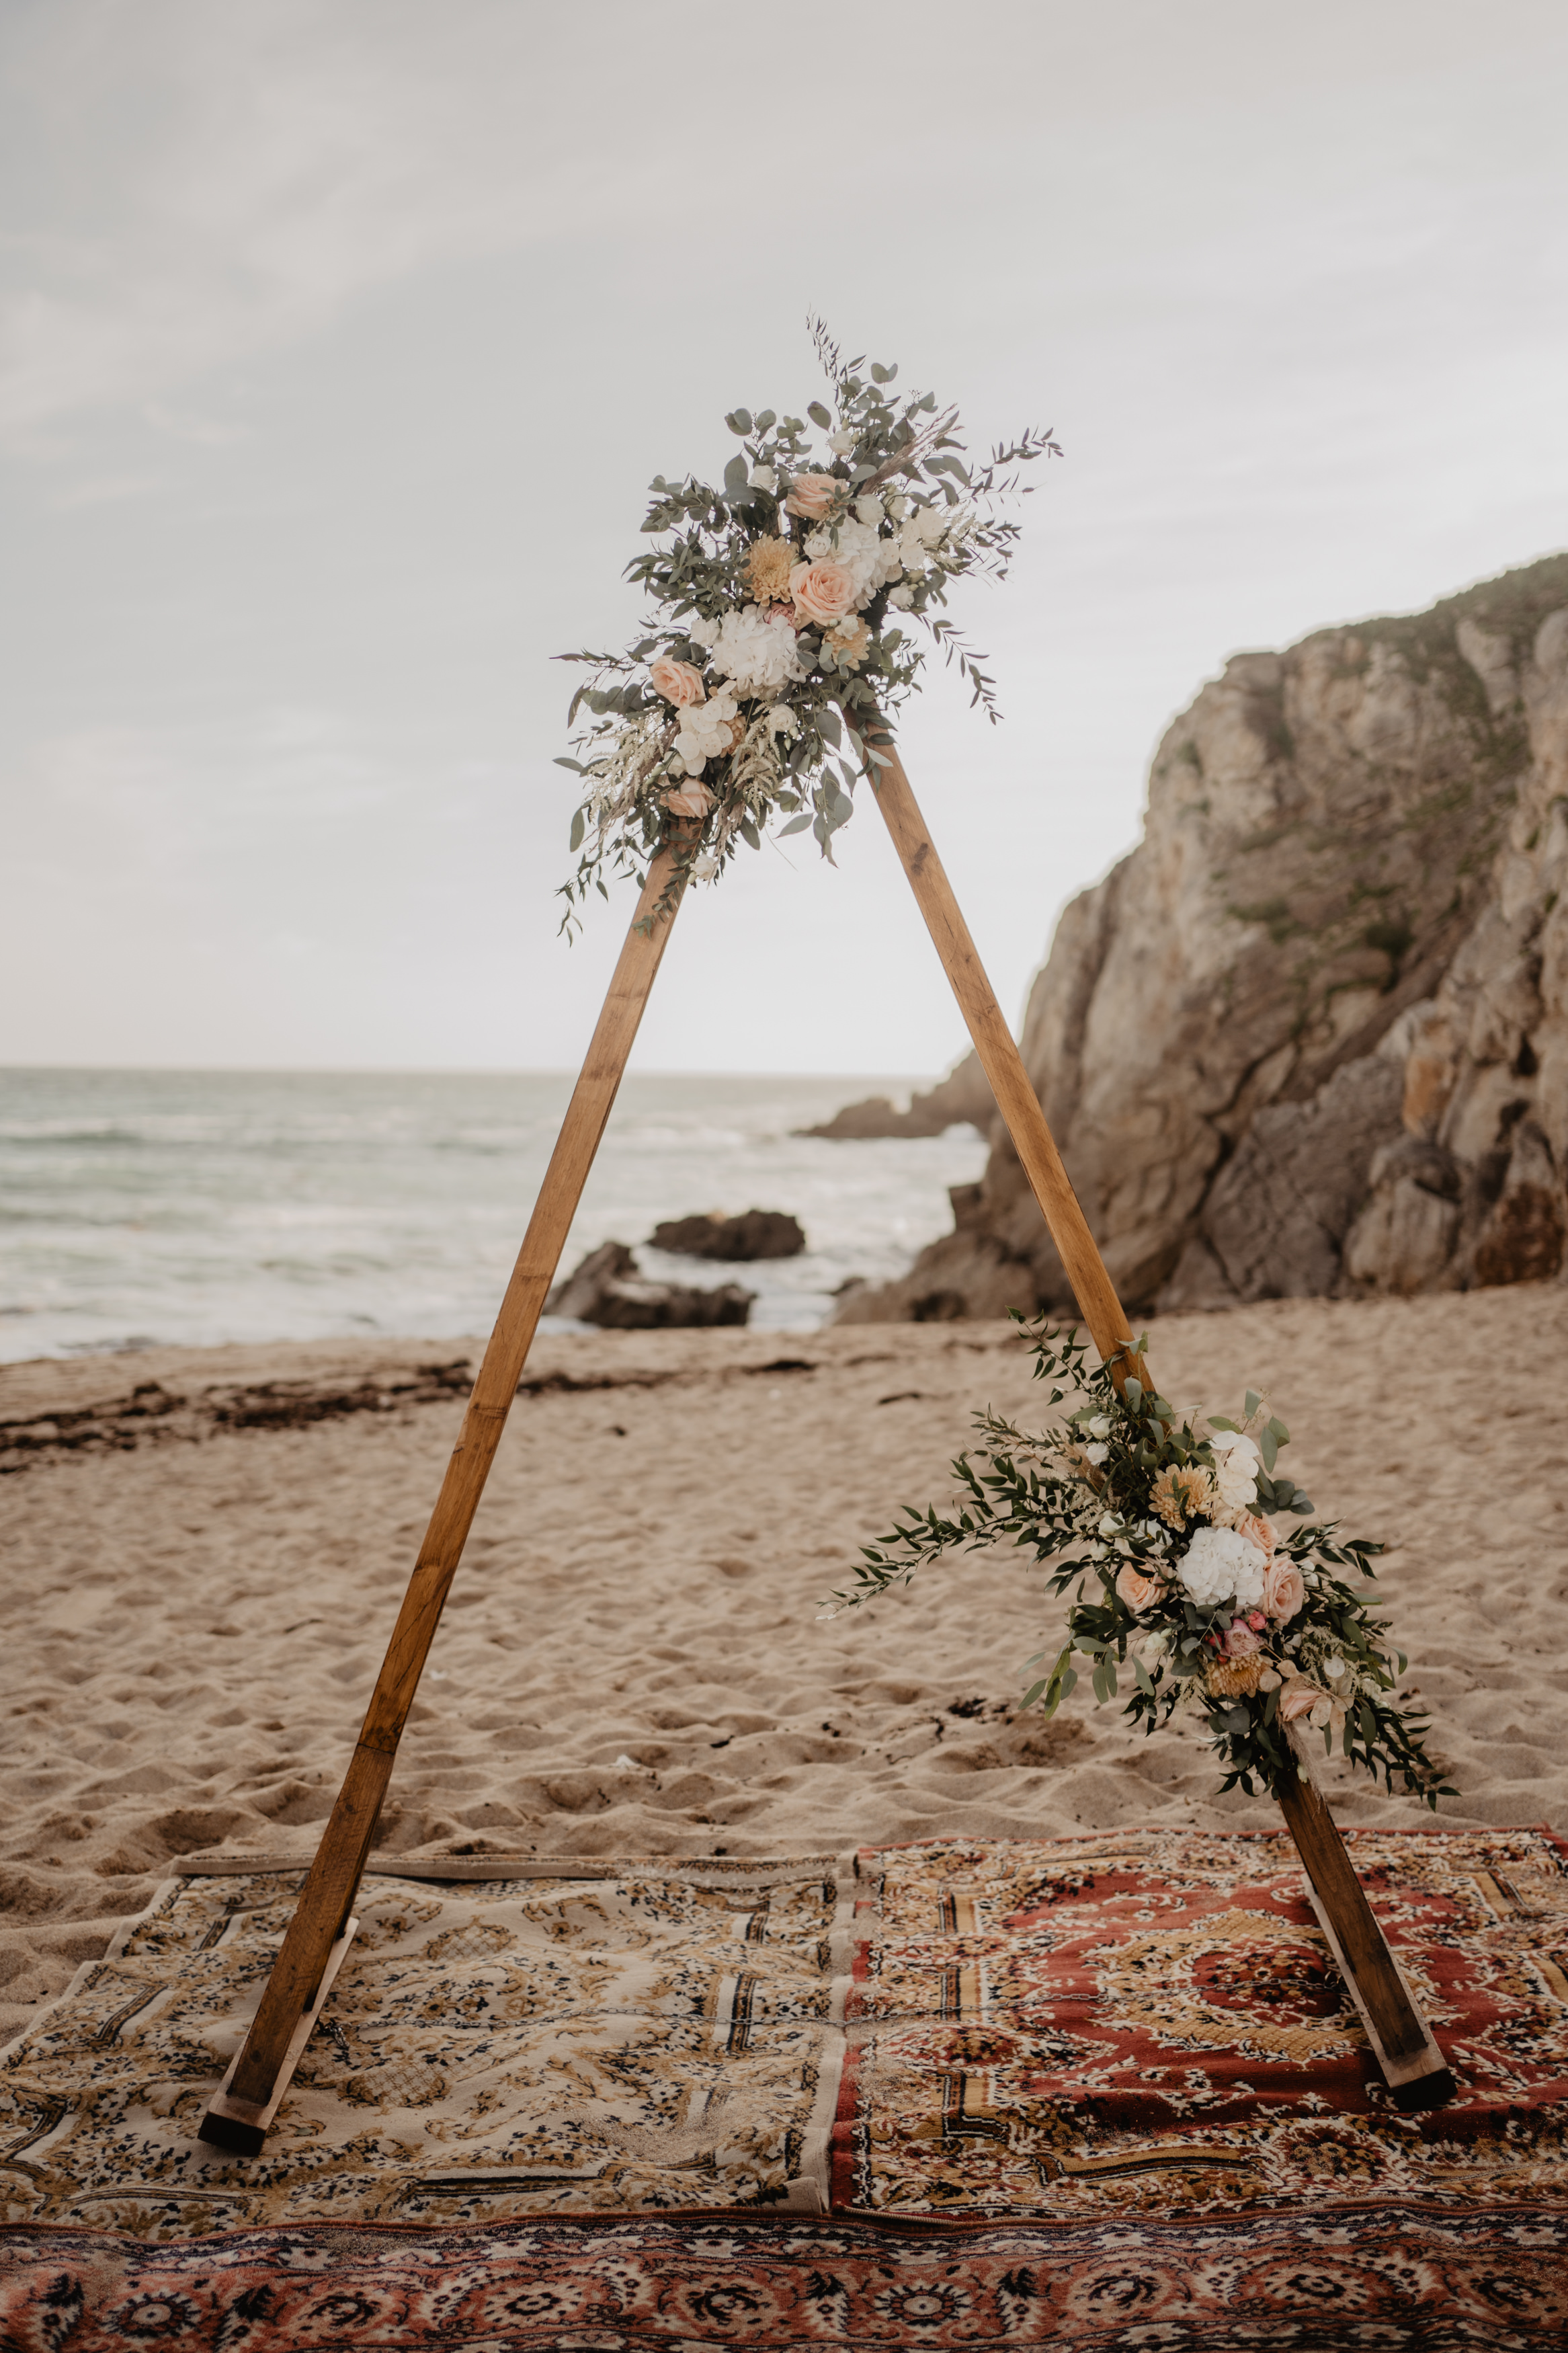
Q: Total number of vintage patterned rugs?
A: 3